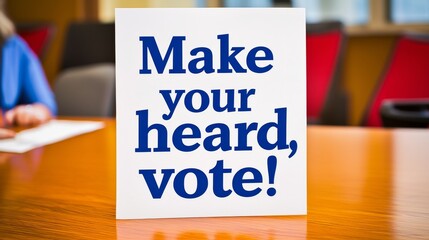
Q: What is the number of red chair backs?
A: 3